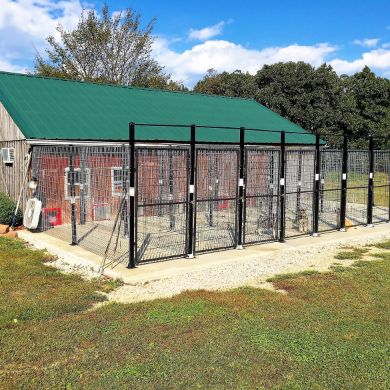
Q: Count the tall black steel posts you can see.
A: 7